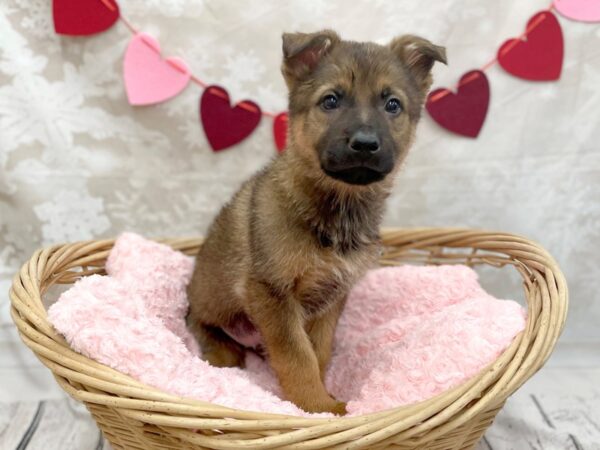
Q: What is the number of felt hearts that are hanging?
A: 7